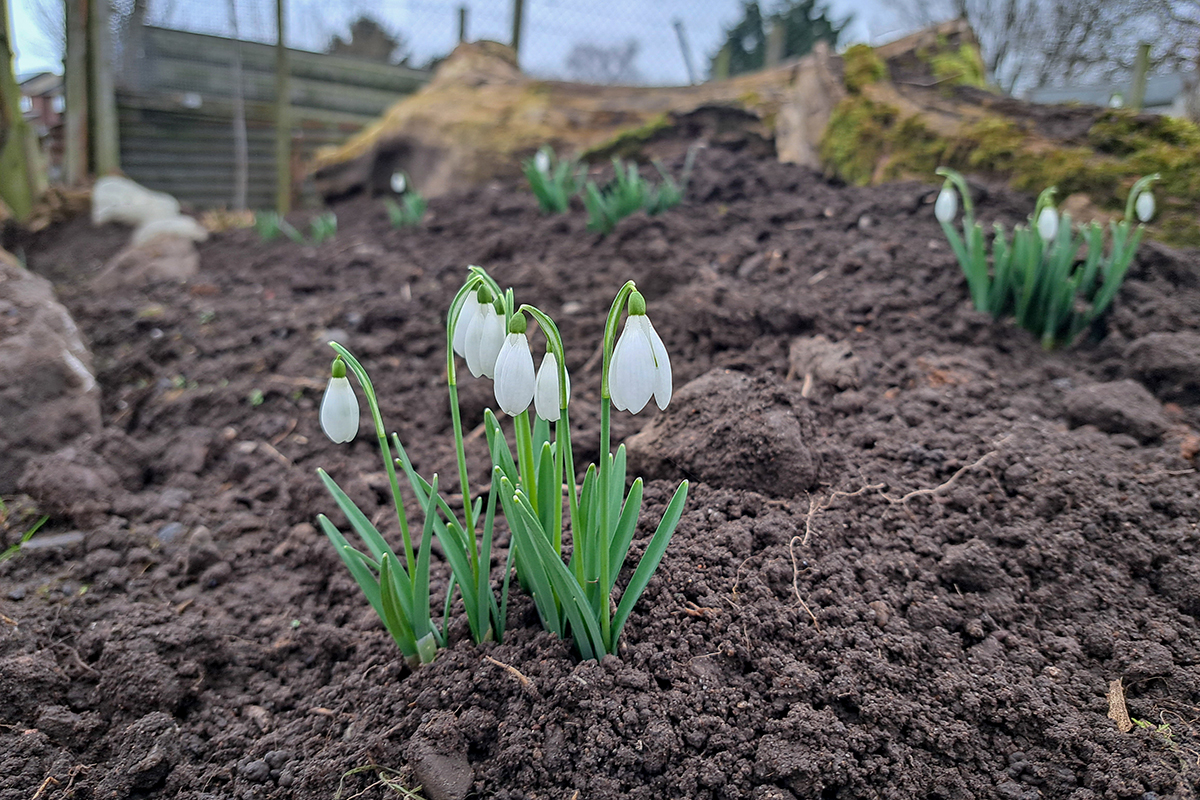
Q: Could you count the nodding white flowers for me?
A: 12